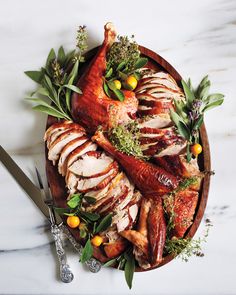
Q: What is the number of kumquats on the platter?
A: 5